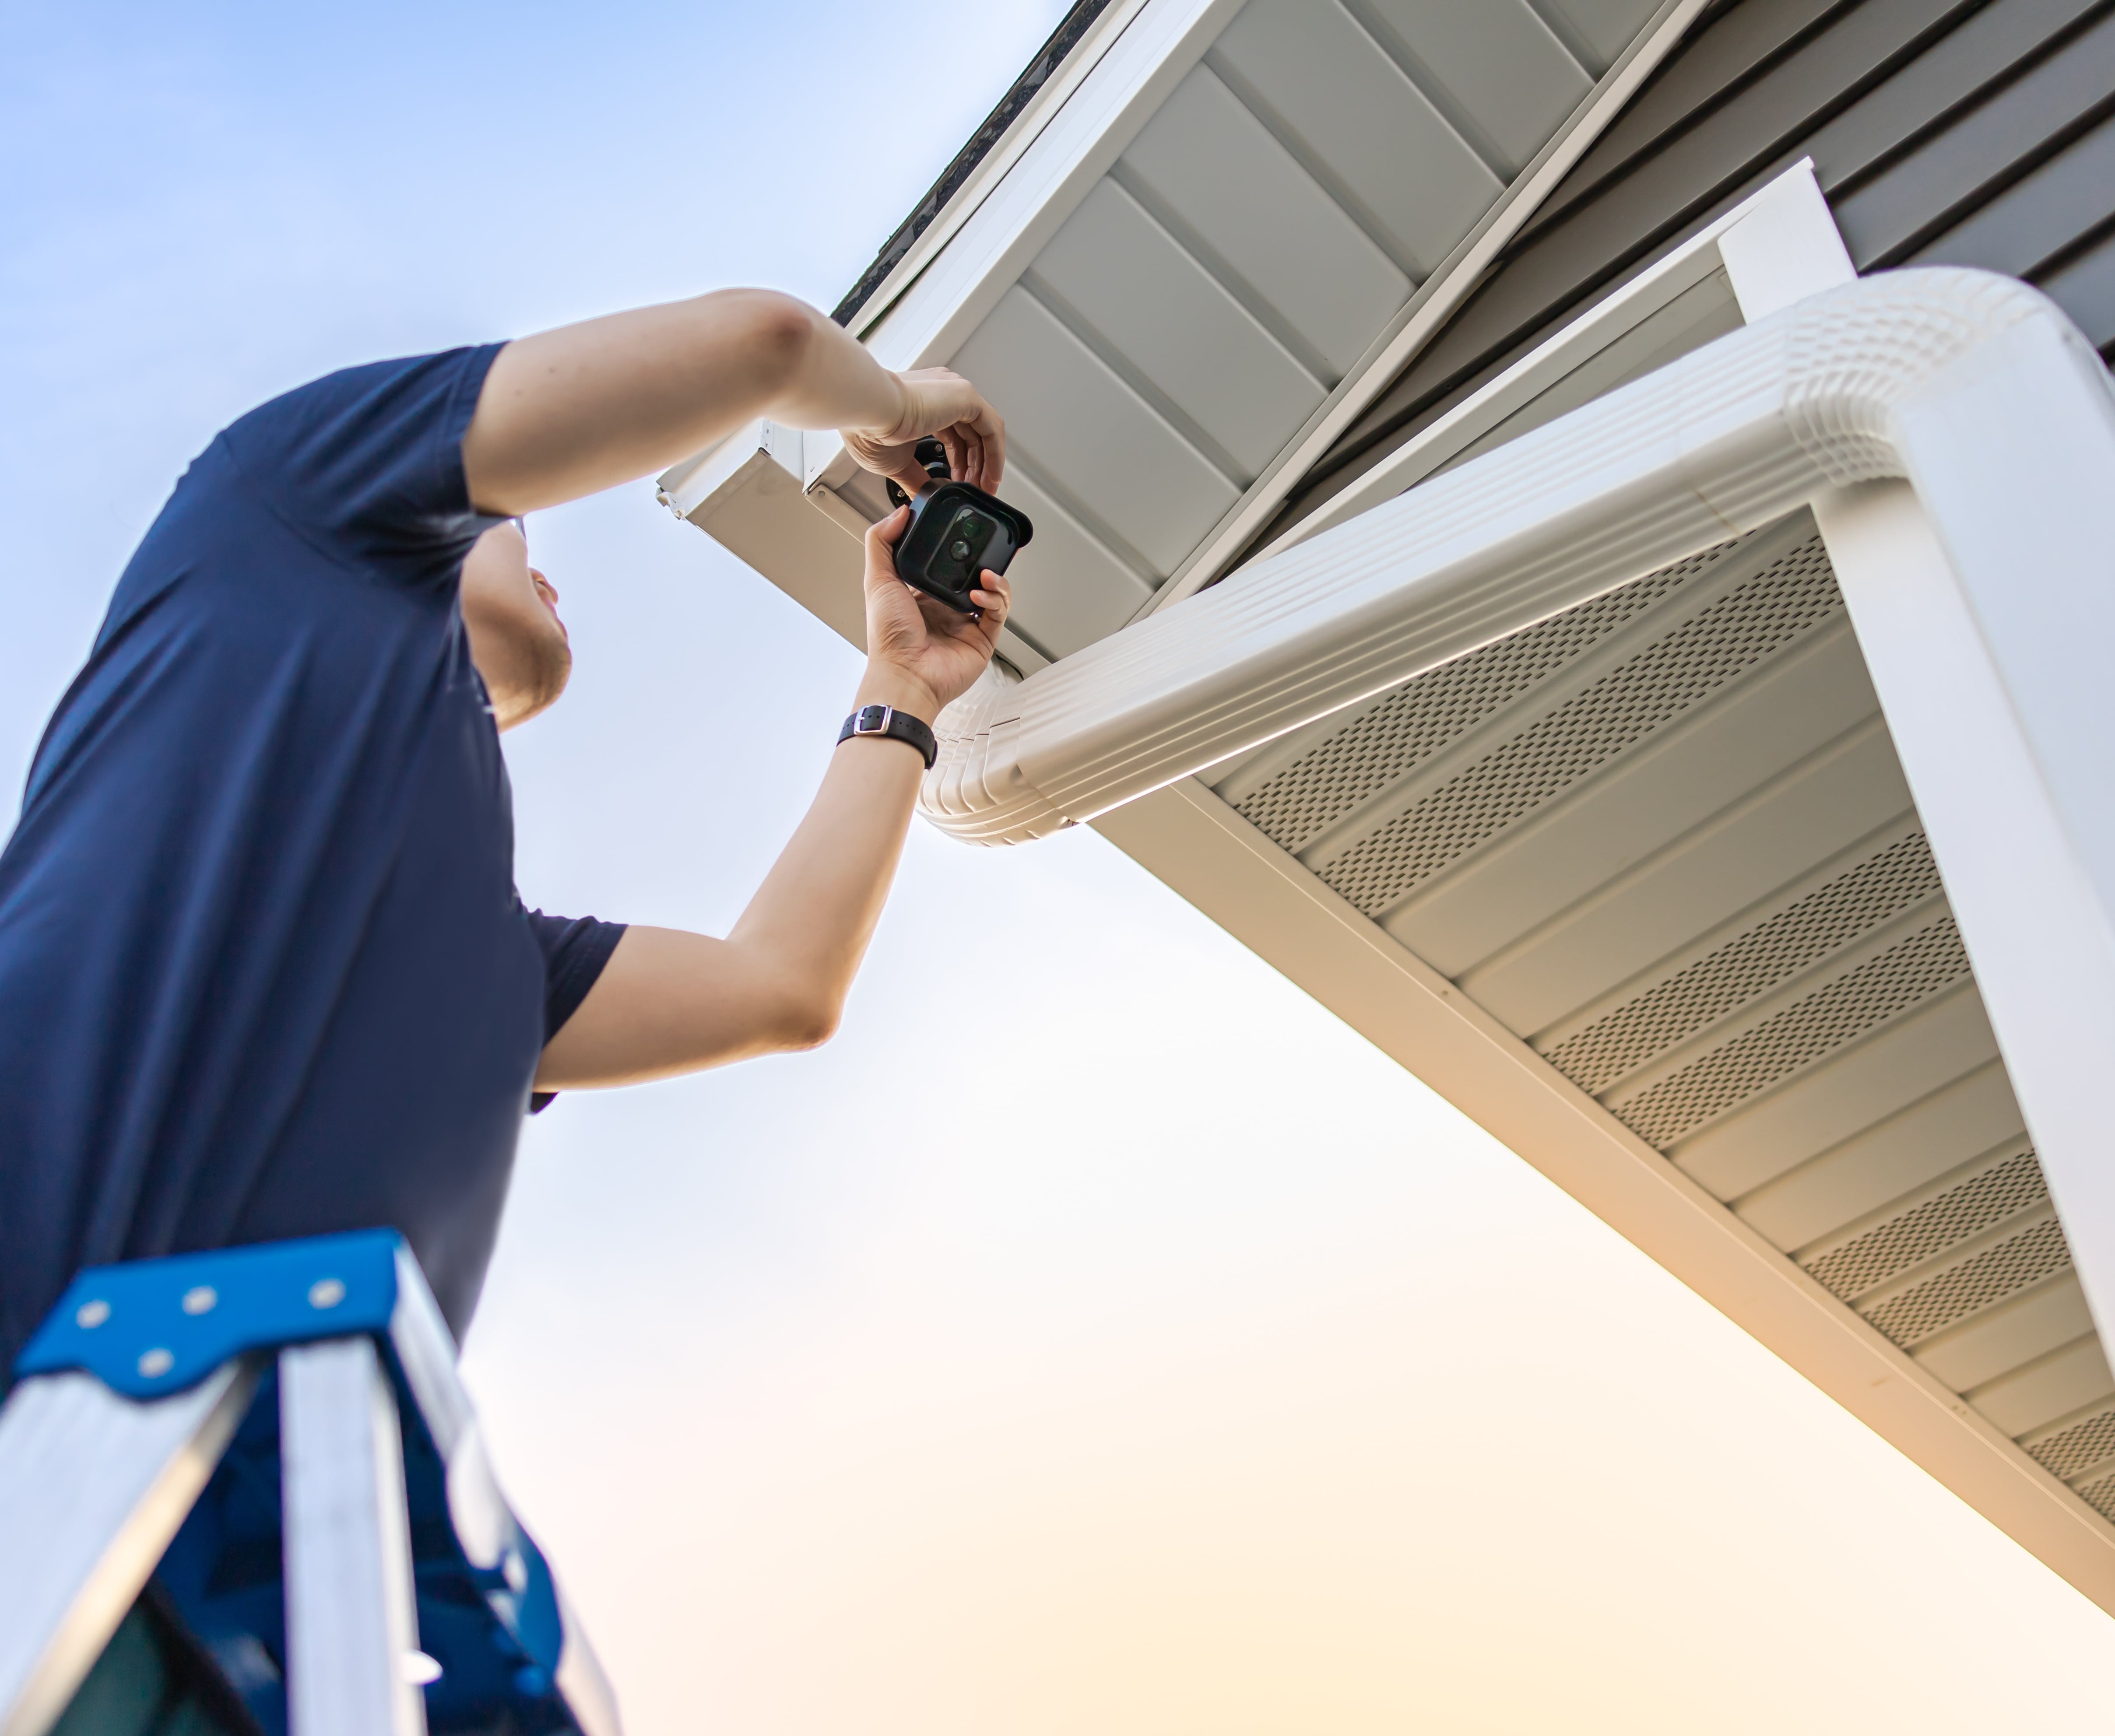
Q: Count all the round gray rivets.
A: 4